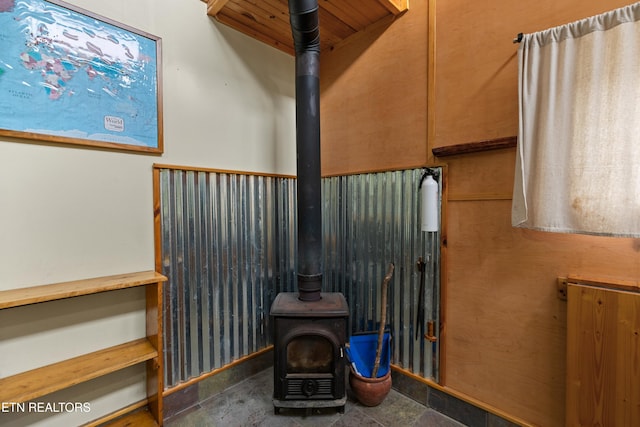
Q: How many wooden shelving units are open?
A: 1